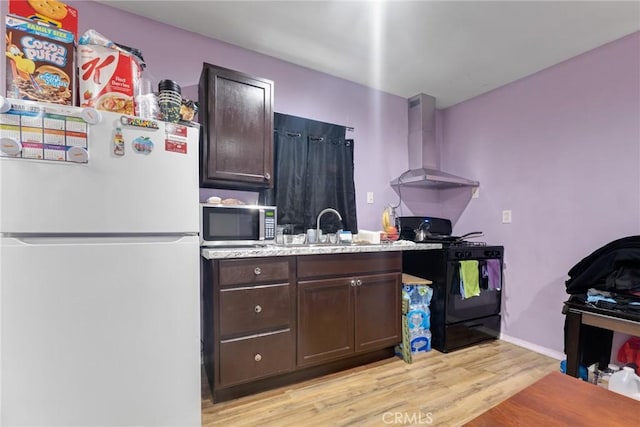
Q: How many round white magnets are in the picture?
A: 4